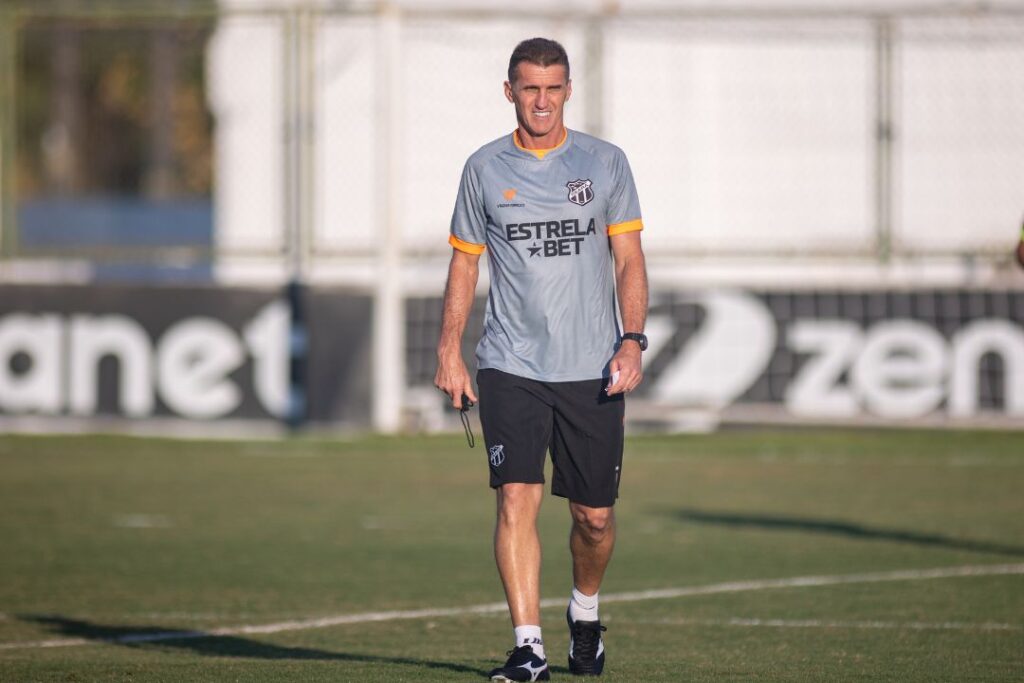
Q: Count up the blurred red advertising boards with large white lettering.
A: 0